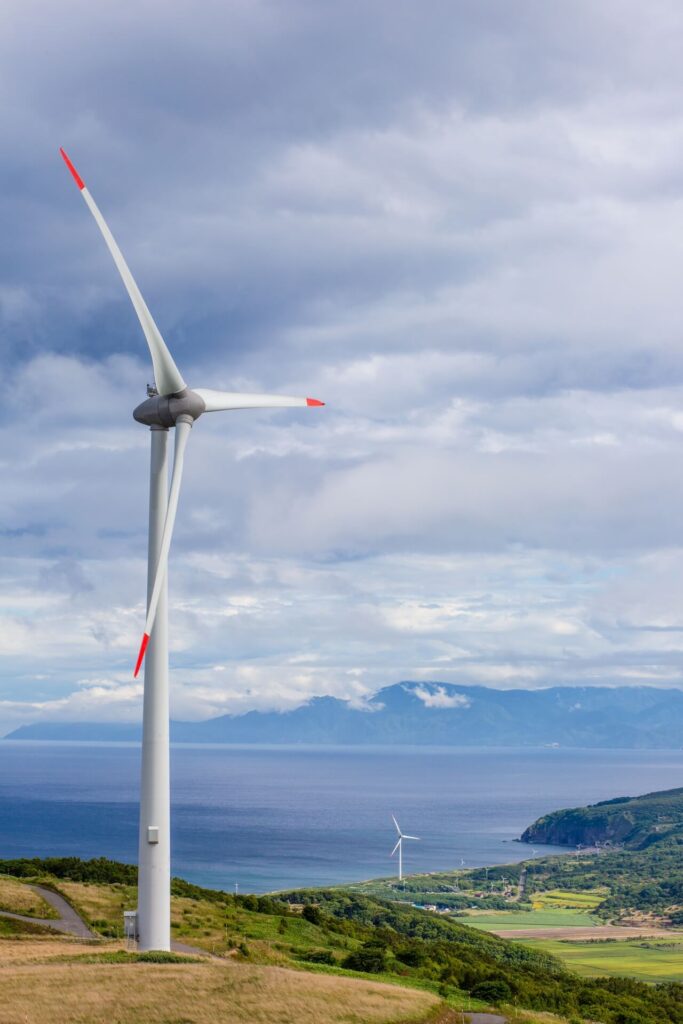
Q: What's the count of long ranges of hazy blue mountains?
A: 1